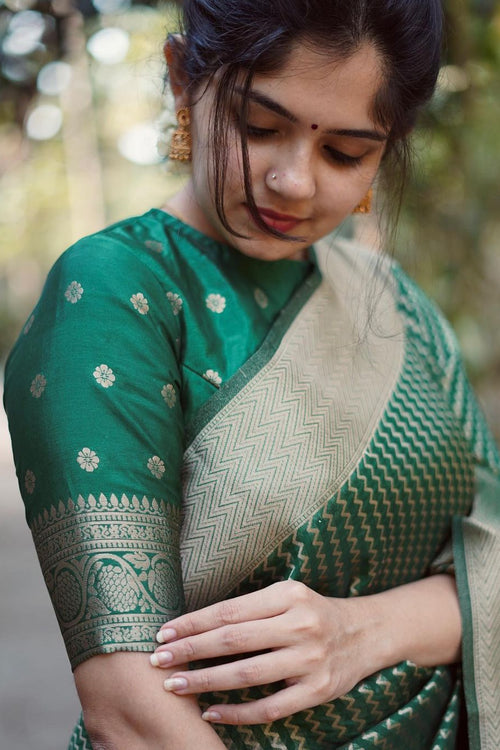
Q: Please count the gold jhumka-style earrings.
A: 2